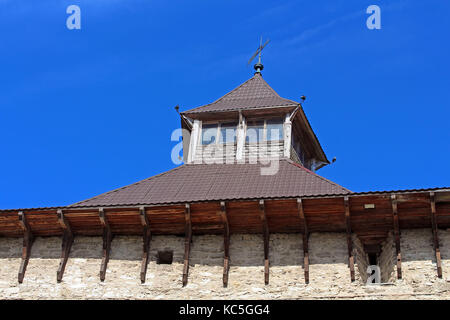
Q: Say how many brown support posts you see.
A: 11